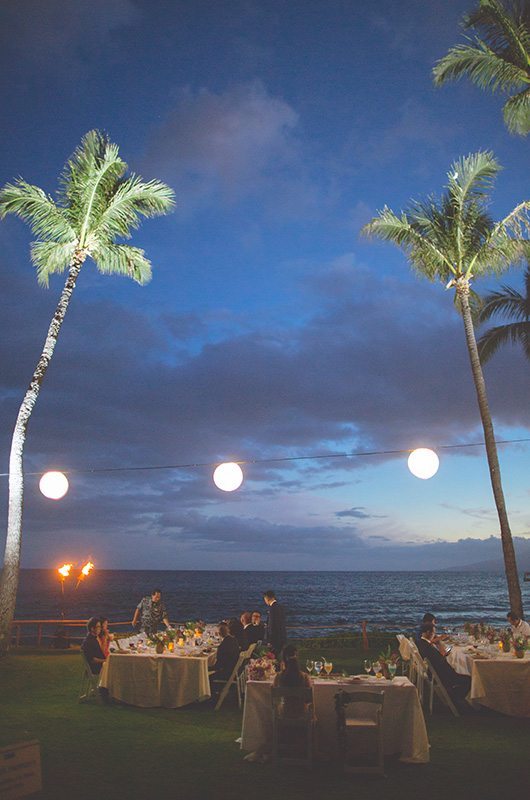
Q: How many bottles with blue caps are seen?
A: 0